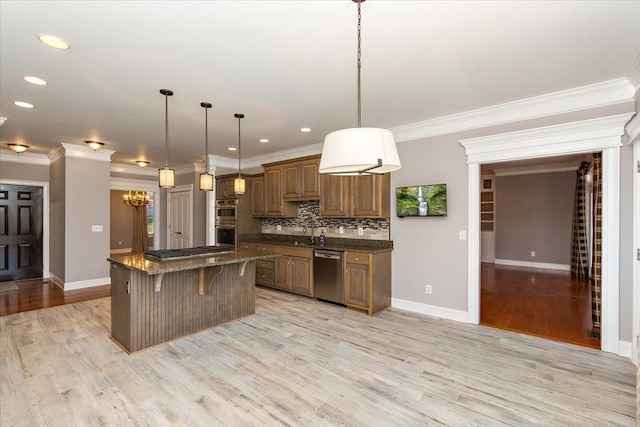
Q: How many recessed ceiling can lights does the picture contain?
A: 6